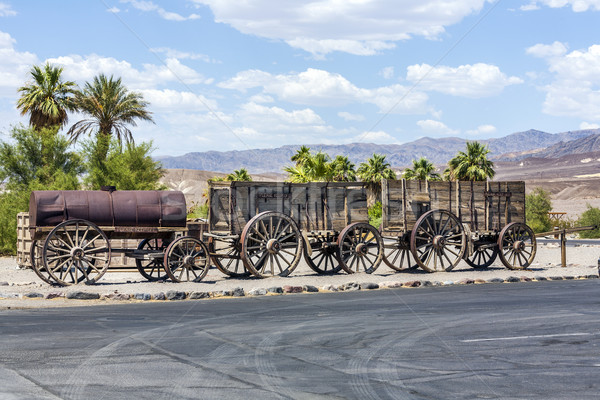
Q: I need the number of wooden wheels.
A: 12